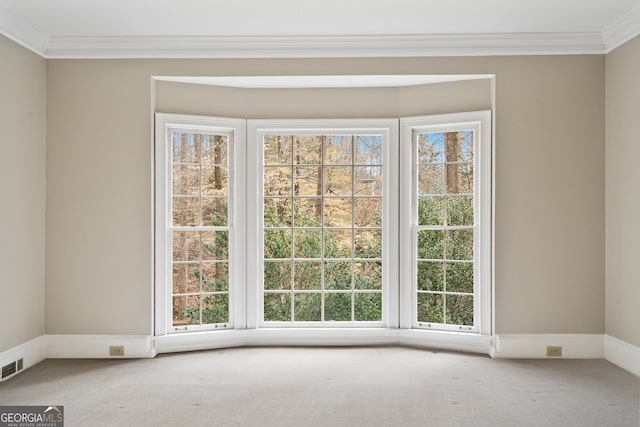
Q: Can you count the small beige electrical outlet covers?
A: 2